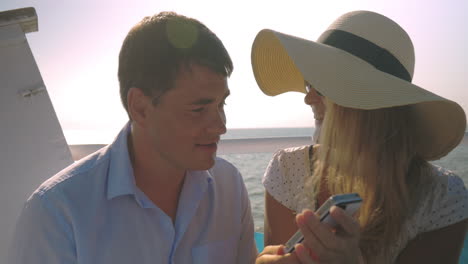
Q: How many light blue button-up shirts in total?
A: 1